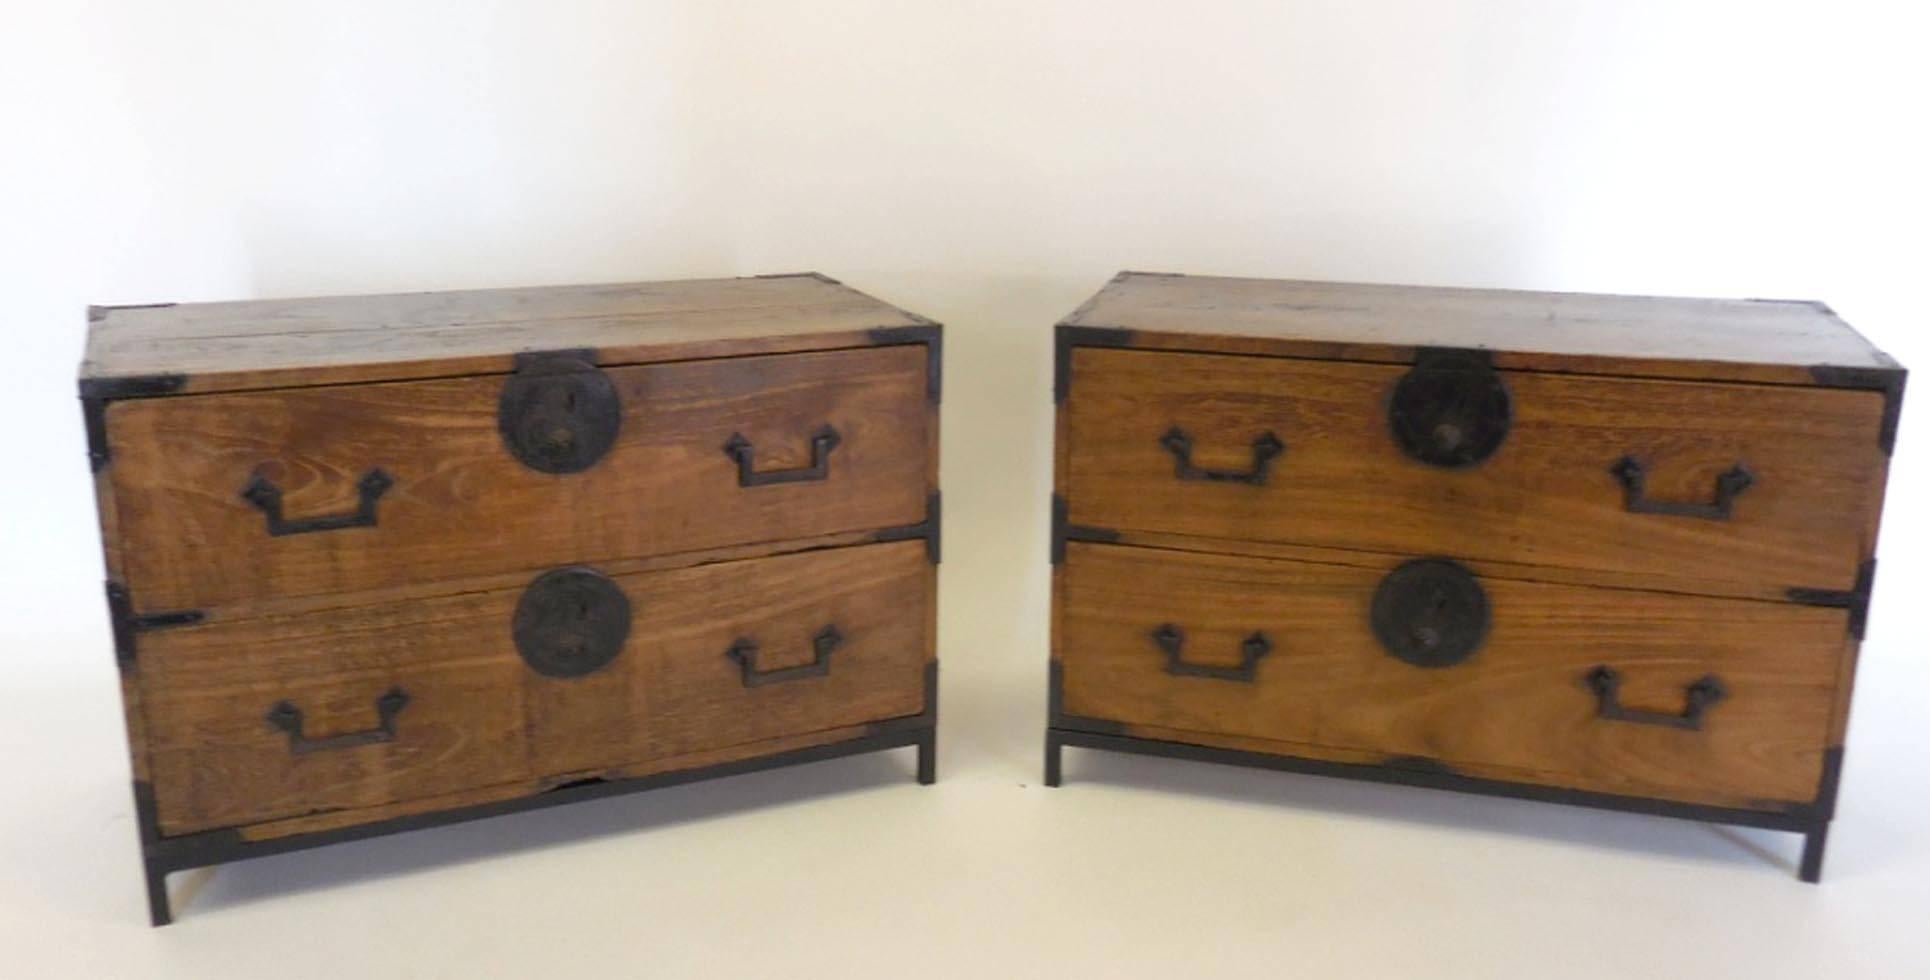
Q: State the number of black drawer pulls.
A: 8